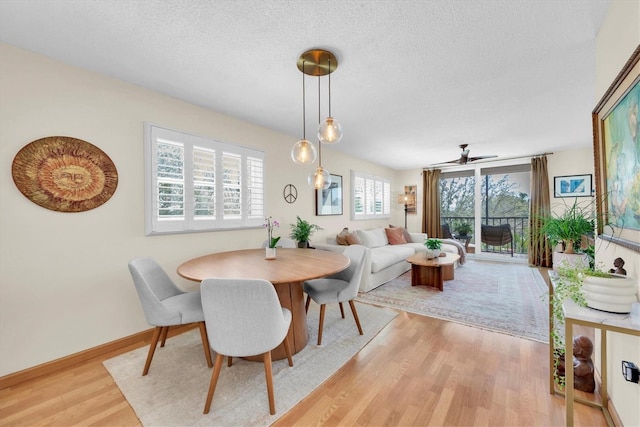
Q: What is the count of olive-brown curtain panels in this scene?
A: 2